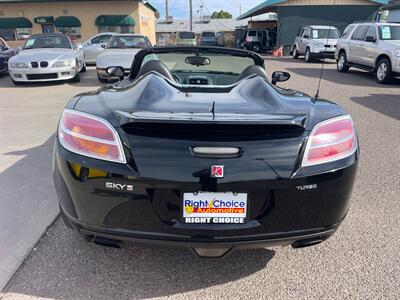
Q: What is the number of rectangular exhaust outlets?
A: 2